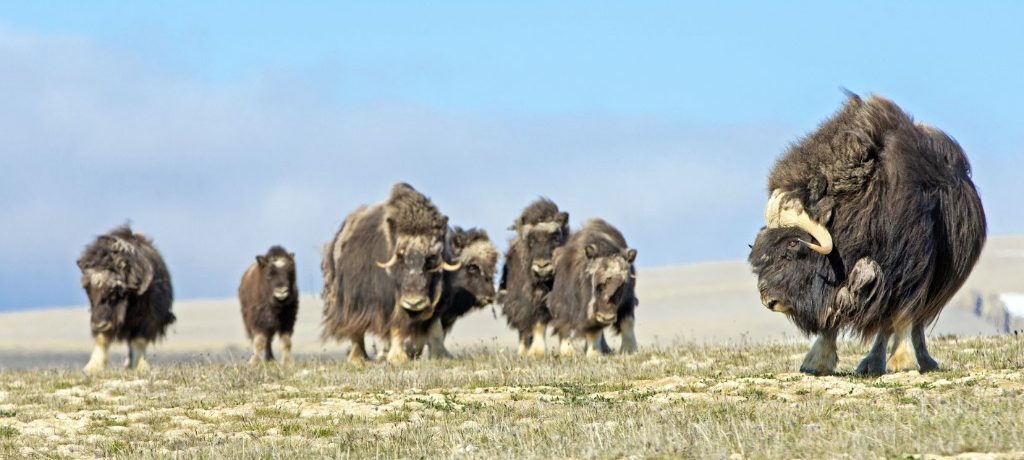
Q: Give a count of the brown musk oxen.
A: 7